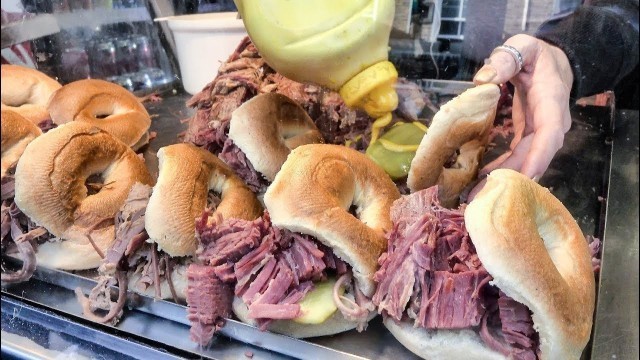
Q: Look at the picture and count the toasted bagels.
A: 9